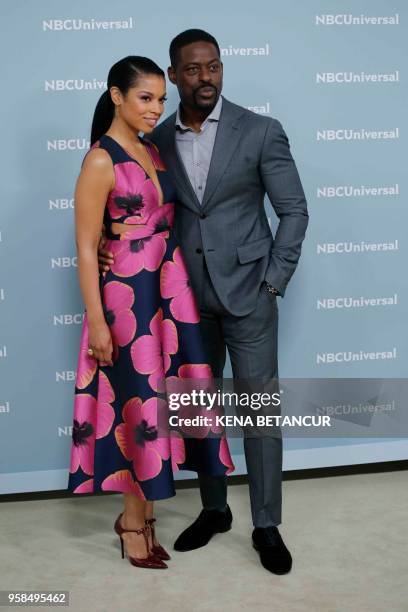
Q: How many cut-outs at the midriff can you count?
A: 1